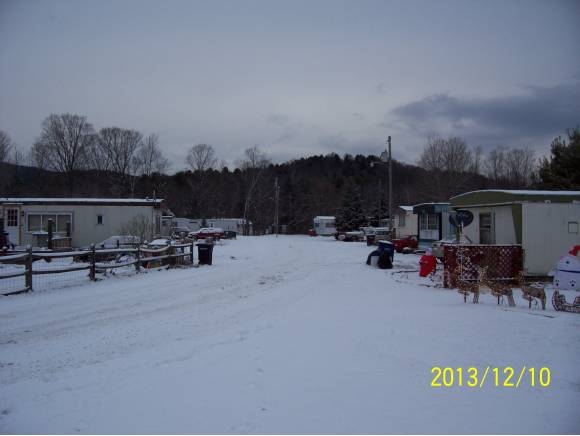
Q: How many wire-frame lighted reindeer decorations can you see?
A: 3